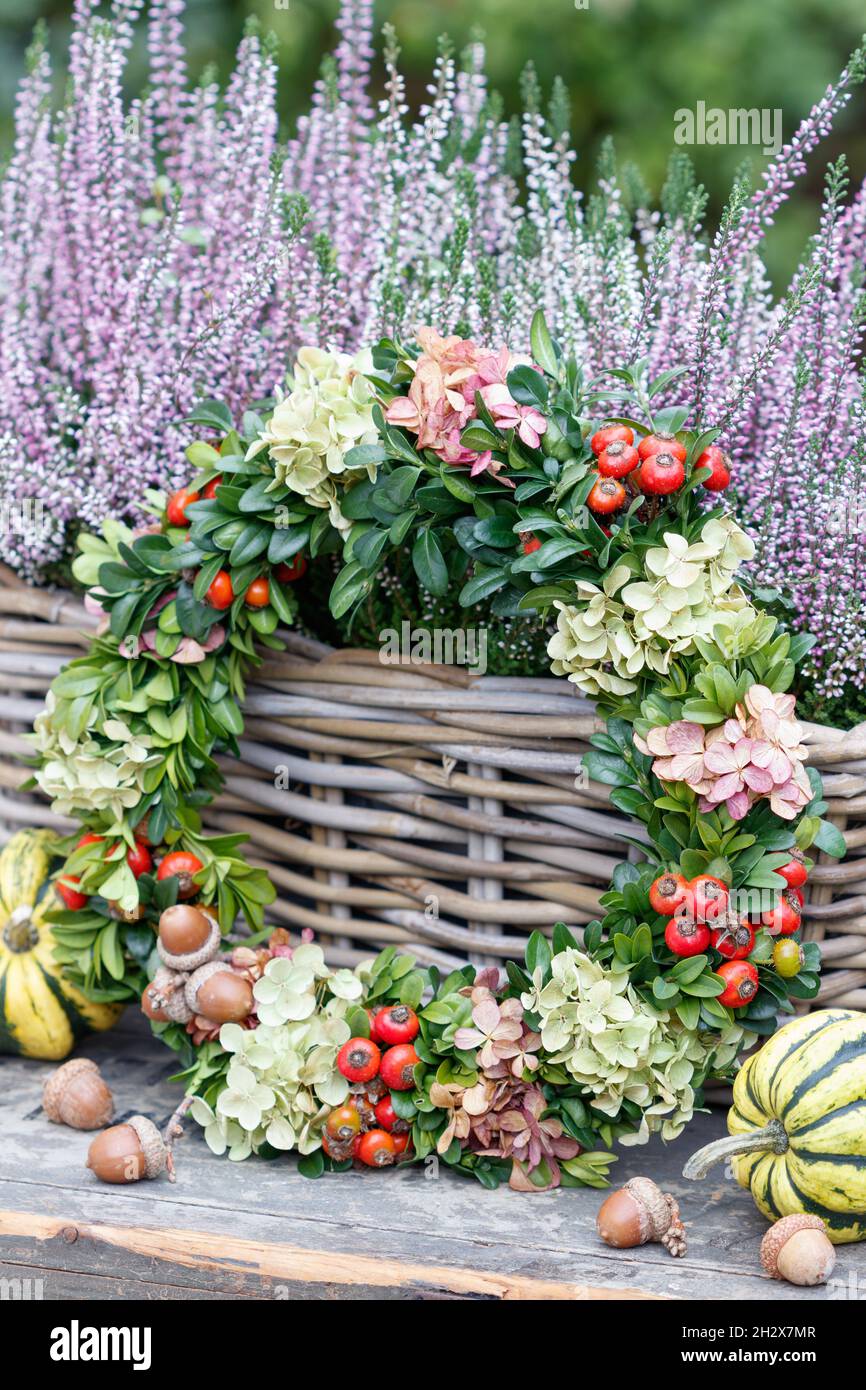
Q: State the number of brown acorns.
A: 7